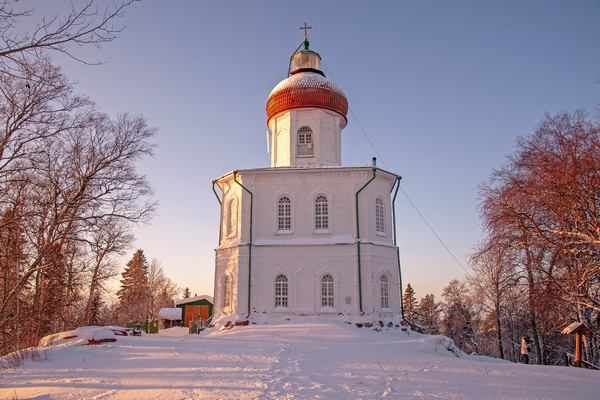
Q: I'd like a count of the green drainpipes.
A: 4